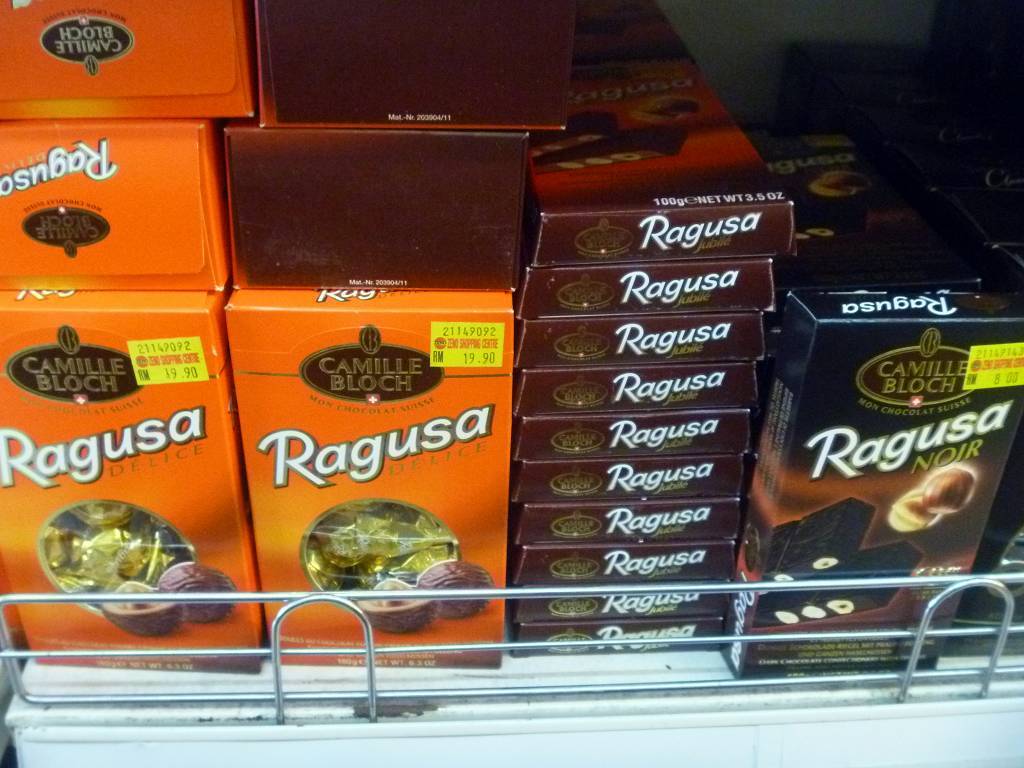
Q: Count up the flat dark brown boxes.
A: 10